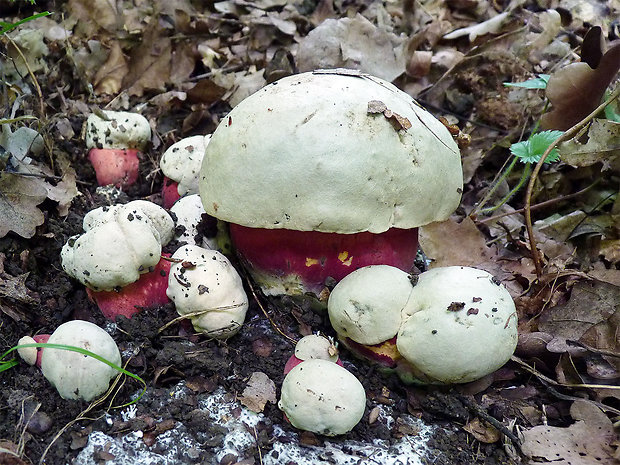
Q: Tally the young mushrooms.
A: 11